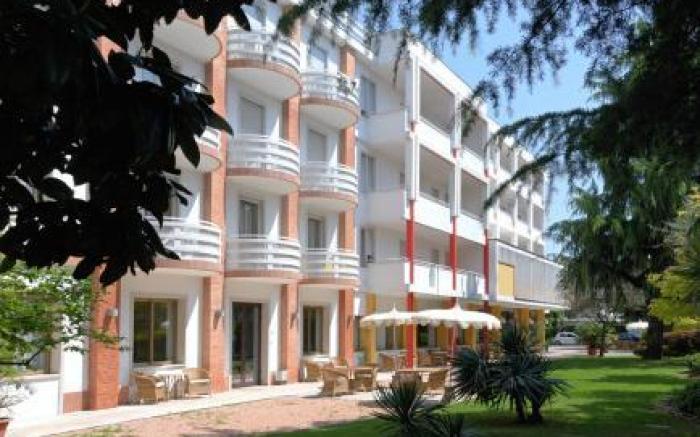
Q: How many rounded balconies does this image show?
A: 9